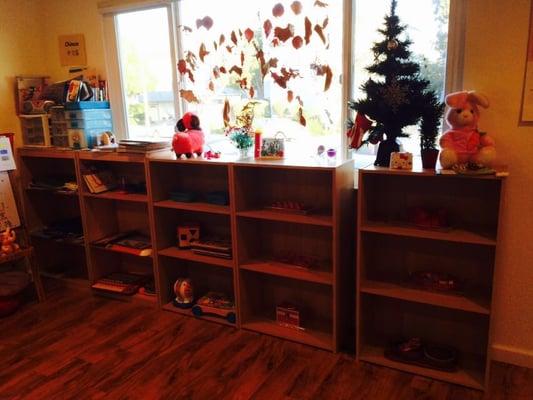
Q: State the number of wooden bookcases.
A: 5